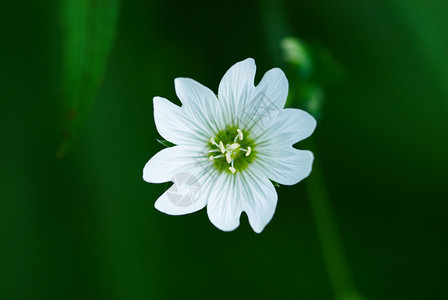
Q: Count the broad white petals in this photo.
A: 5